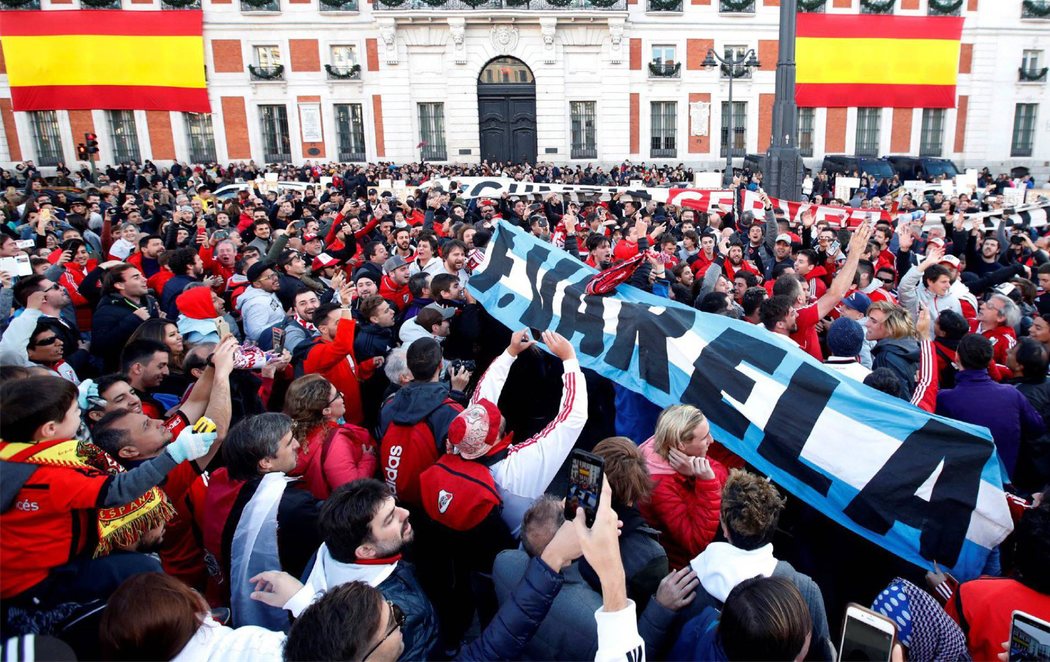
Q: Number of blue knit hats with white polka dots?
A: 1